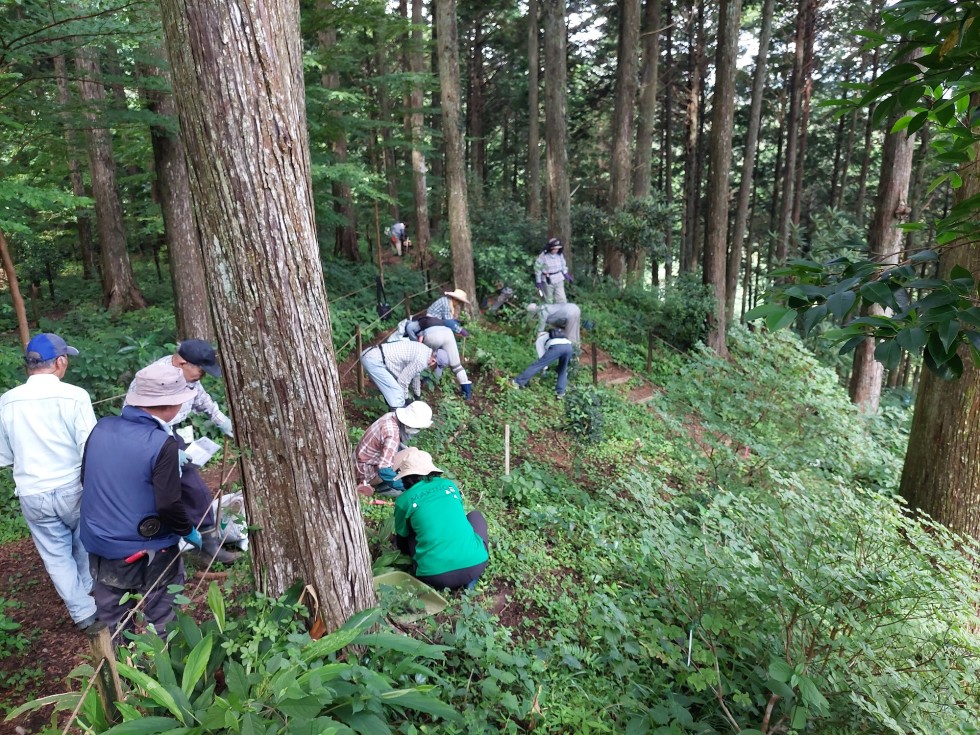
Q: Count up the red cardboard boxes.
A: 0